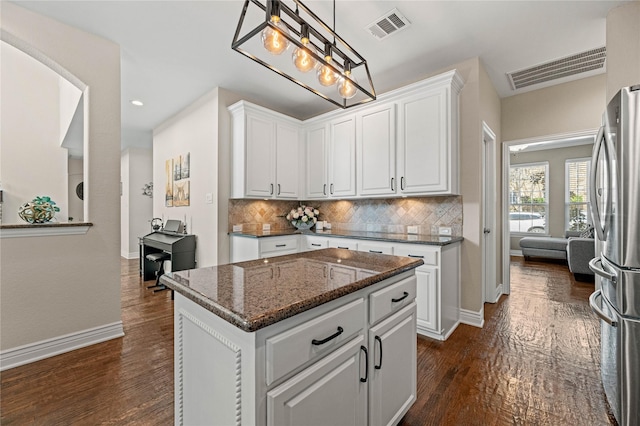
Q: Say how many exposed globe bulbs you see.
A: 4